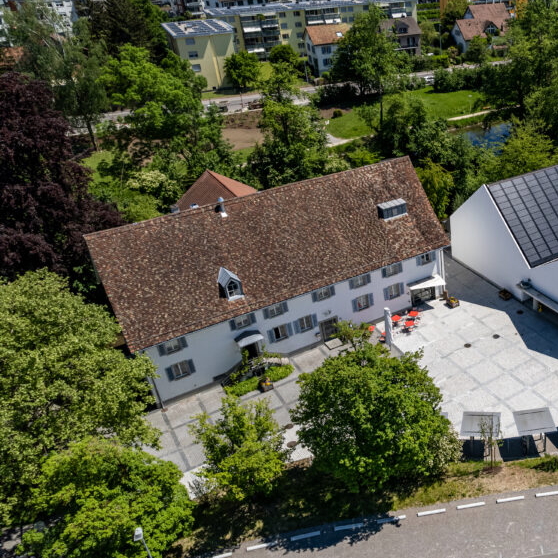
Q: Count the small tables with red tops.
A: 5